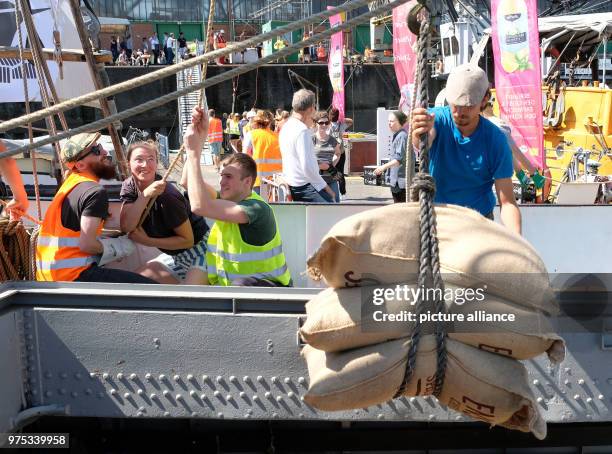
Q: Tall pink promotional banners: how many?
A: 3